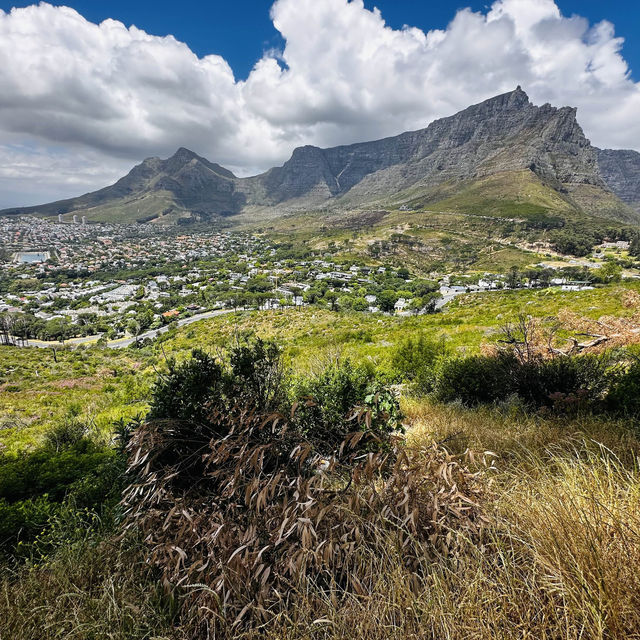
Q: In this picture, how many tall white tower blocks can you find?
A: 3